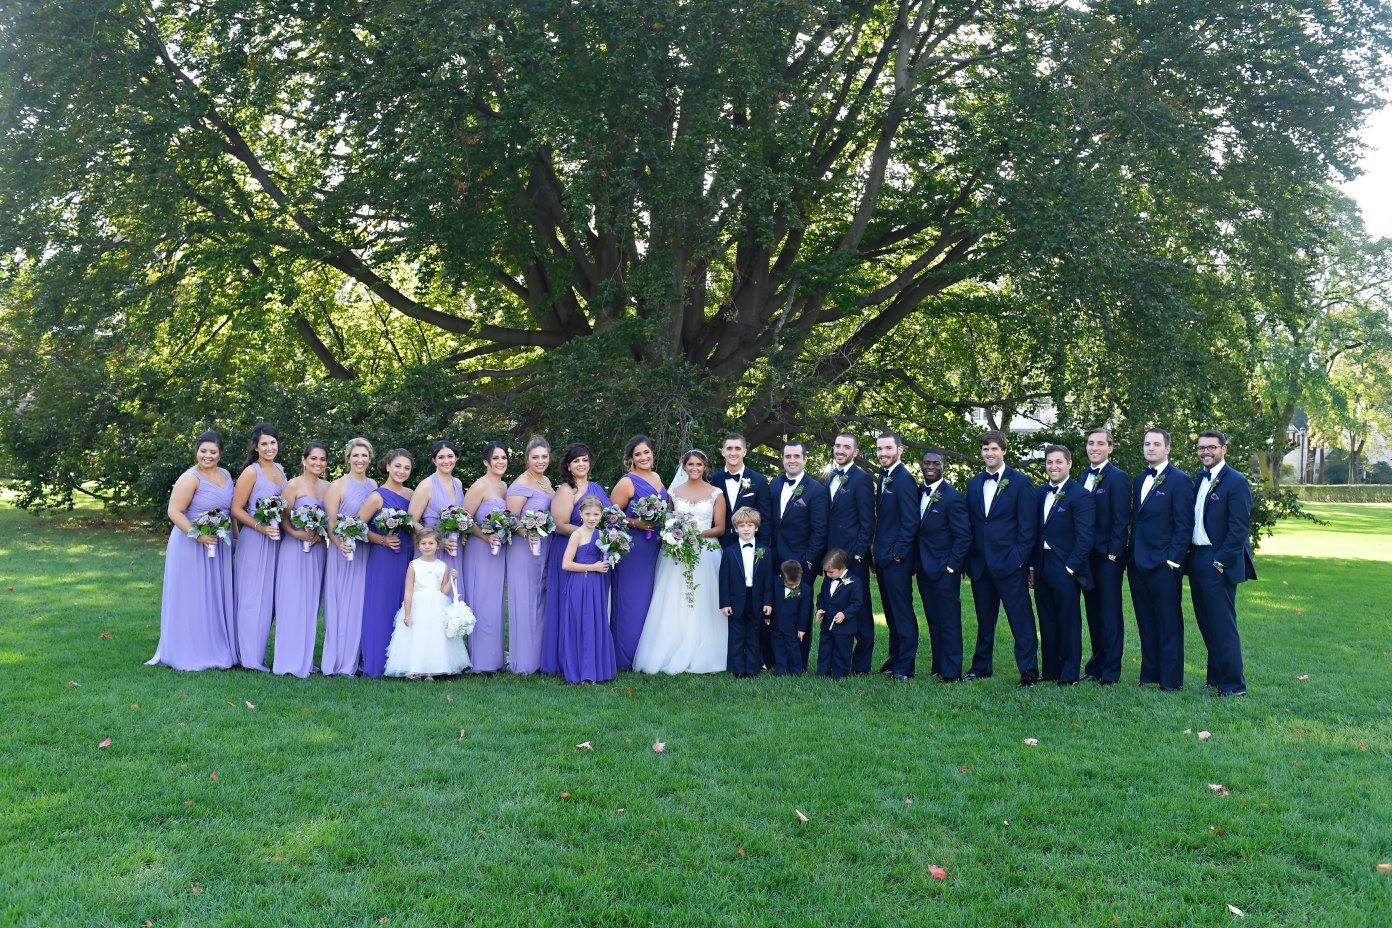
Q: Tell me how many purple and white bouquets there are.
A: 12